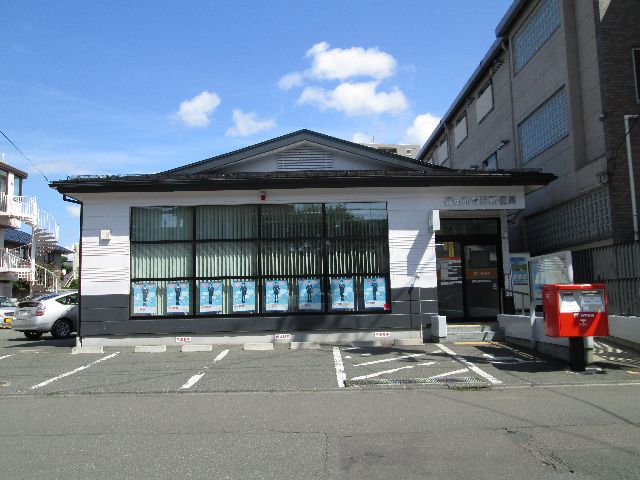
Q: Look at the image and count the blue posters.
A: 8